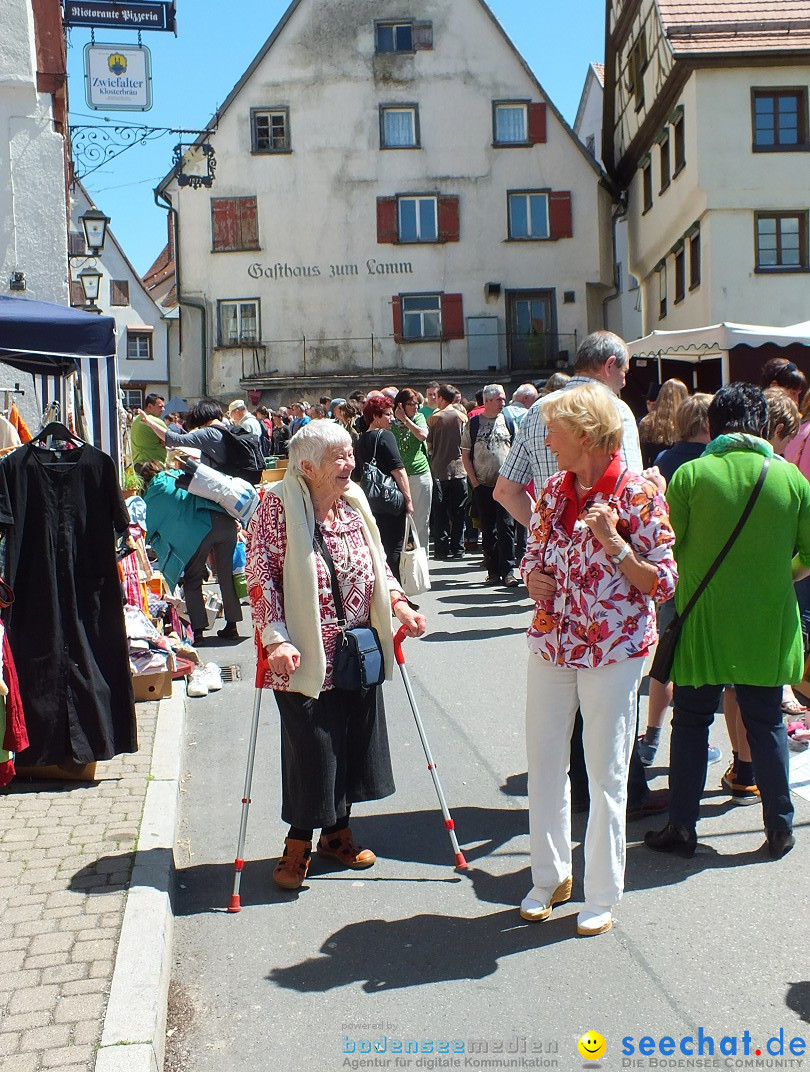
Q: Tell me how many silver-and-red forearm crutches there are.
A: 2